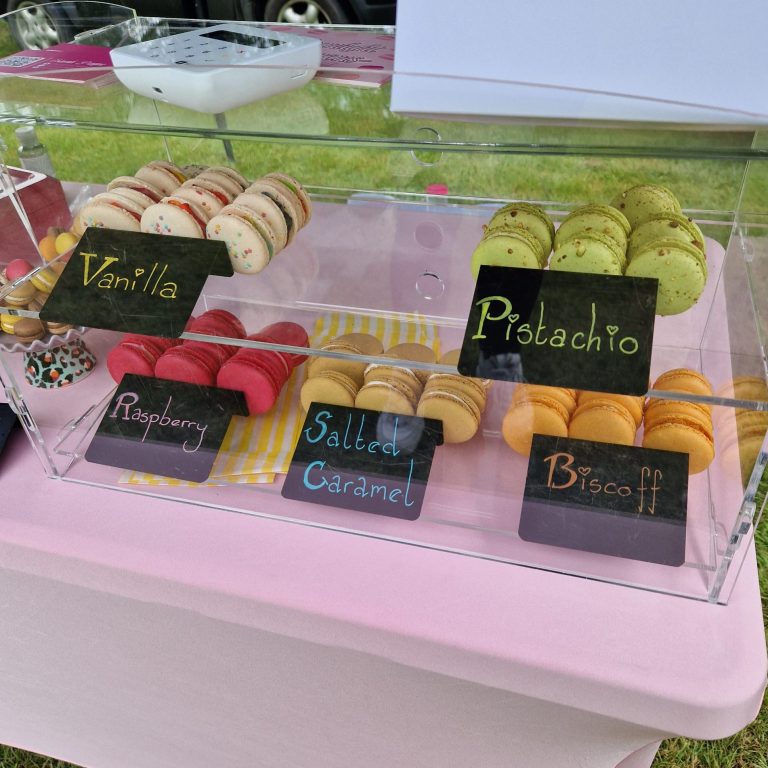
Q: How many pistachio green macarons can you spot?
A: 7